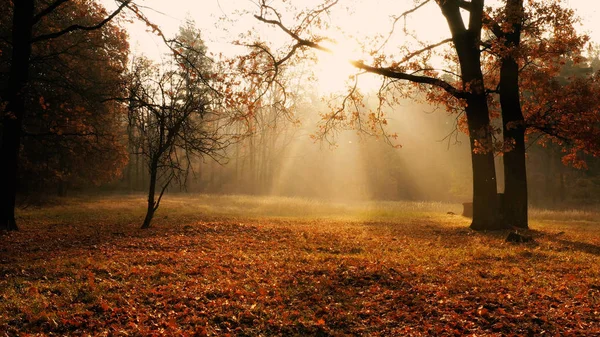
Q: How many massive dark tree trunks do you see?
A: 3